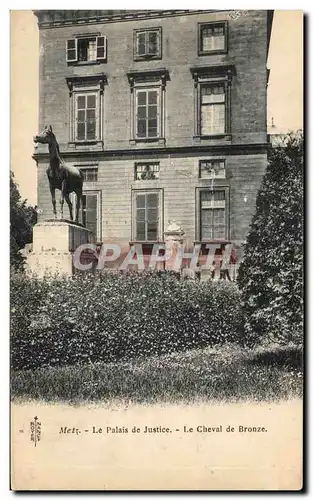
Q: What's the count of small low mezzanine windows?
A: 3